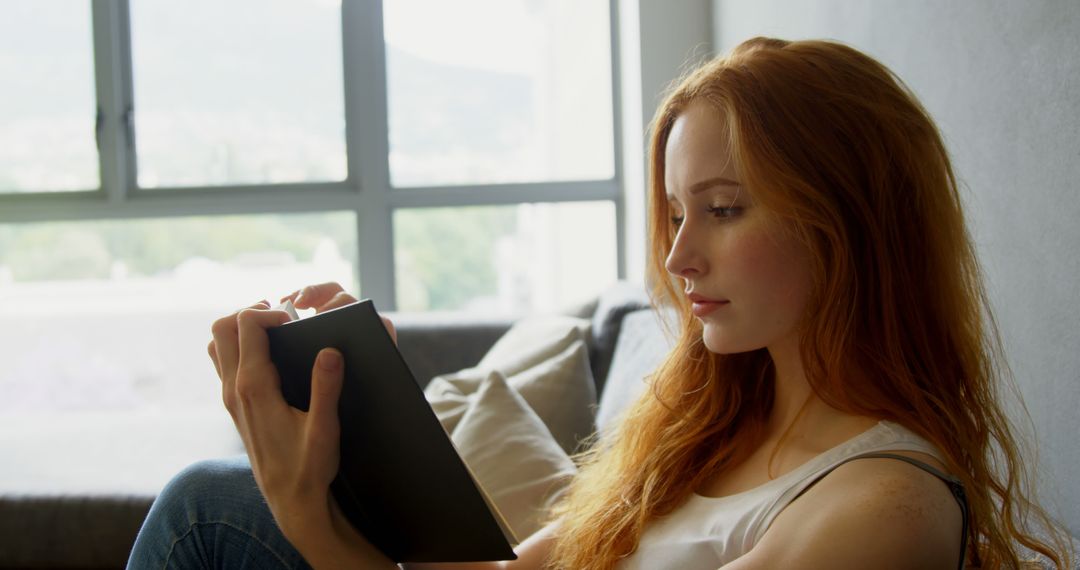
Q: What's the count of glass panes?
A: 5